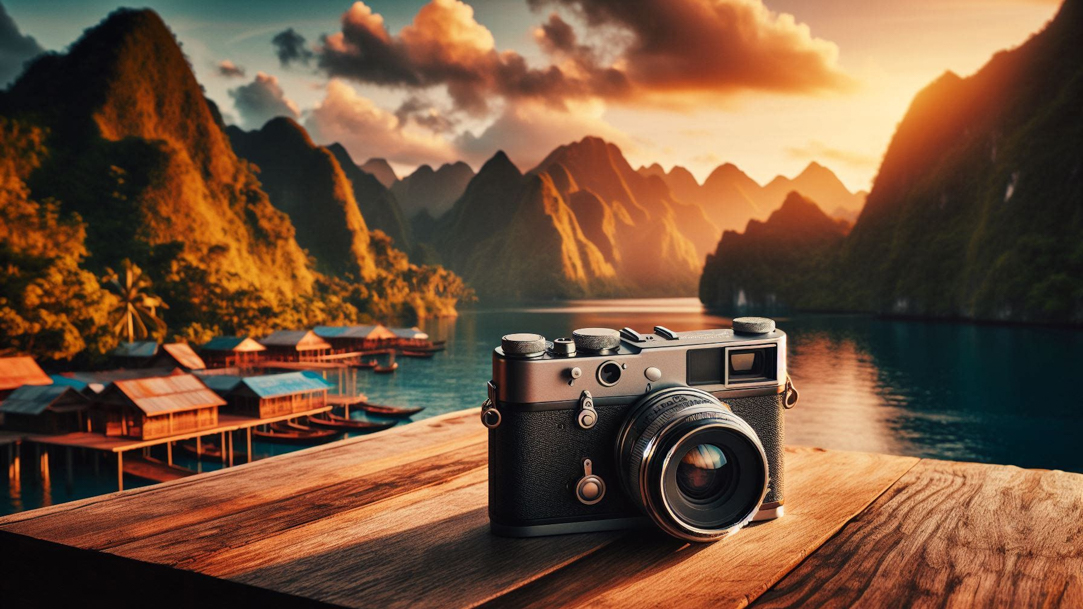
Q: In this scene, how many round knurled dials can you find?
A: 3